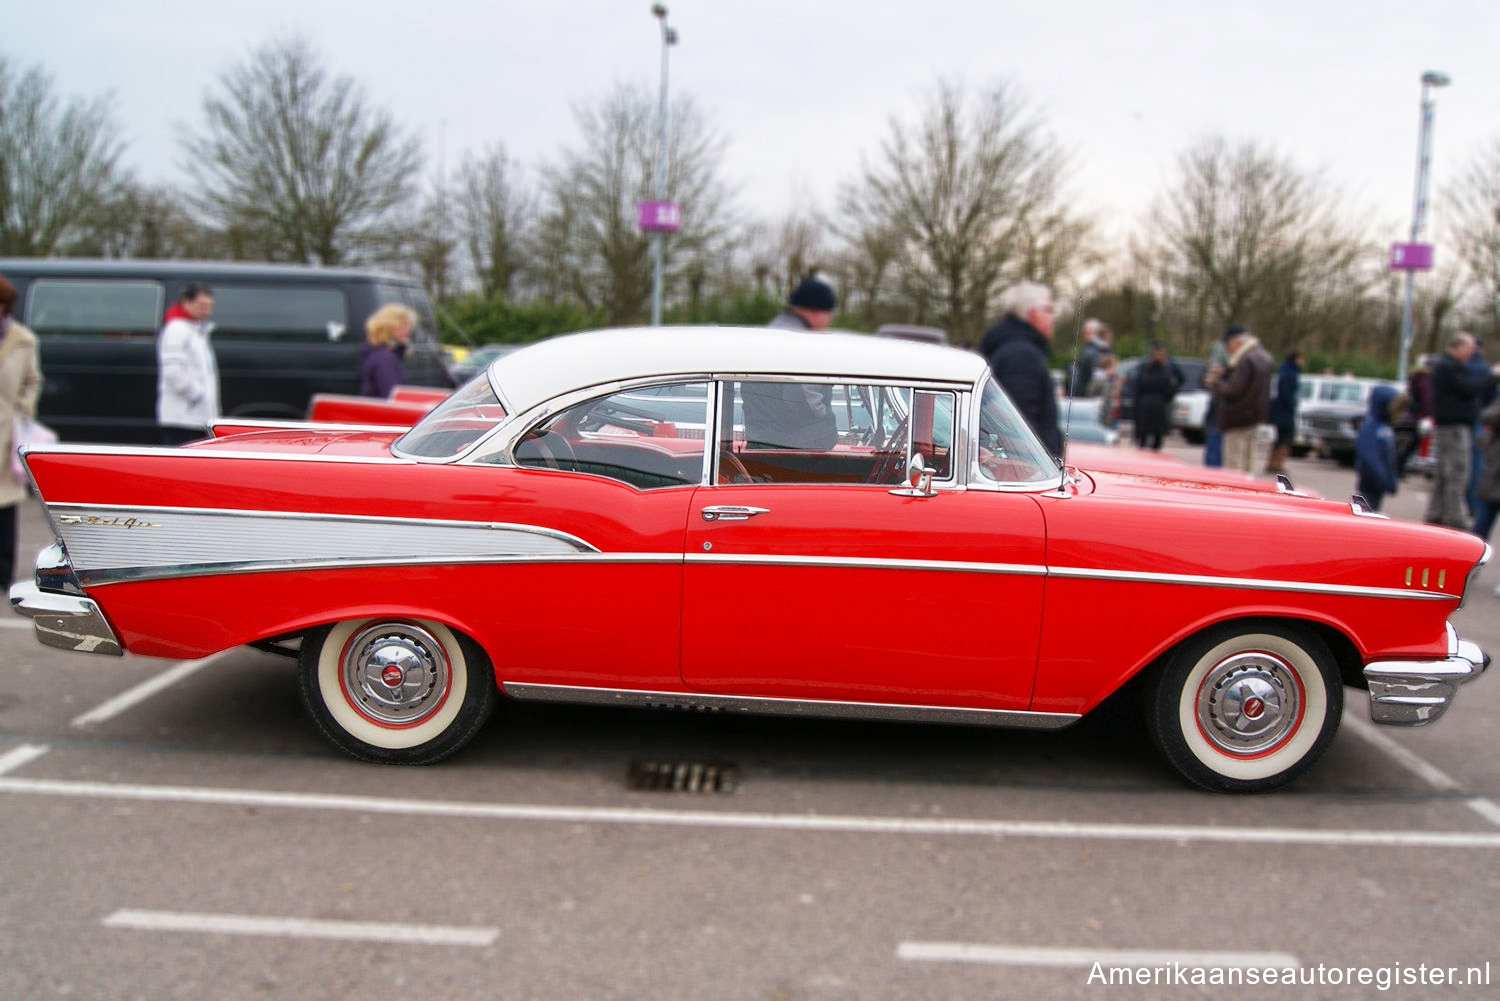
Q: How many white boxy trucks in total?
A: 1